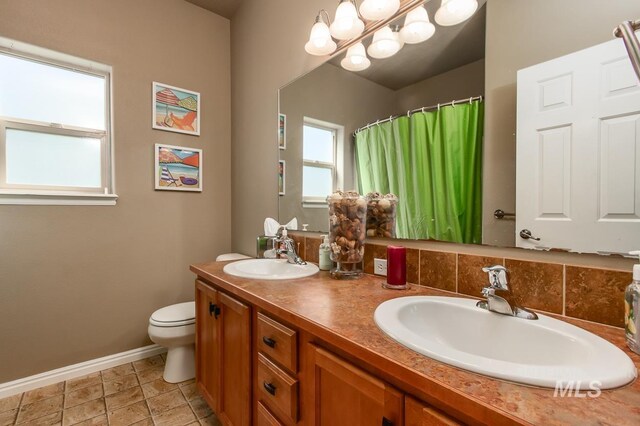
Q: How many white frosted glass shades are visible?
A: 7